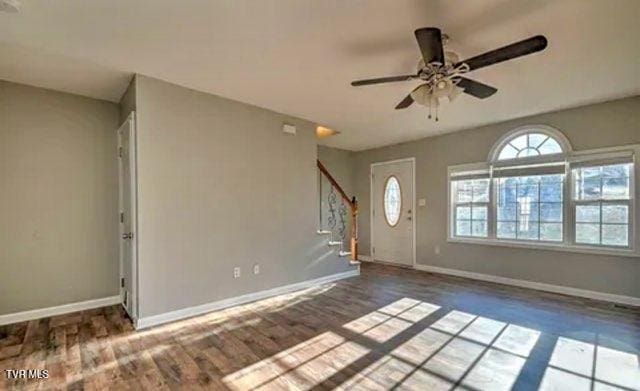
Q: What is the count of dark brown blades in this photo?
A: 5